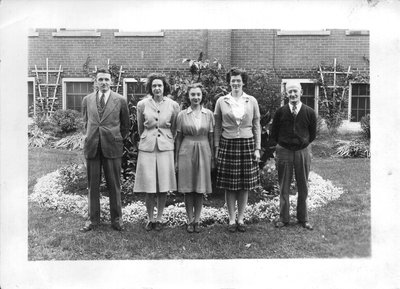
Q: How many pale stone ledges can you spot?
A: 5